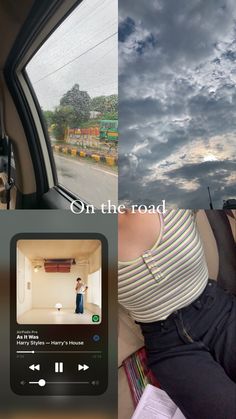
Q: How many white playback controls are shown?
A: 3